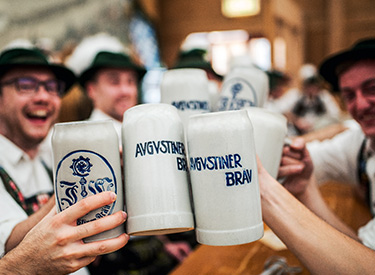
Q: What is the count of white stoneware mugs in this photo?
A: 6